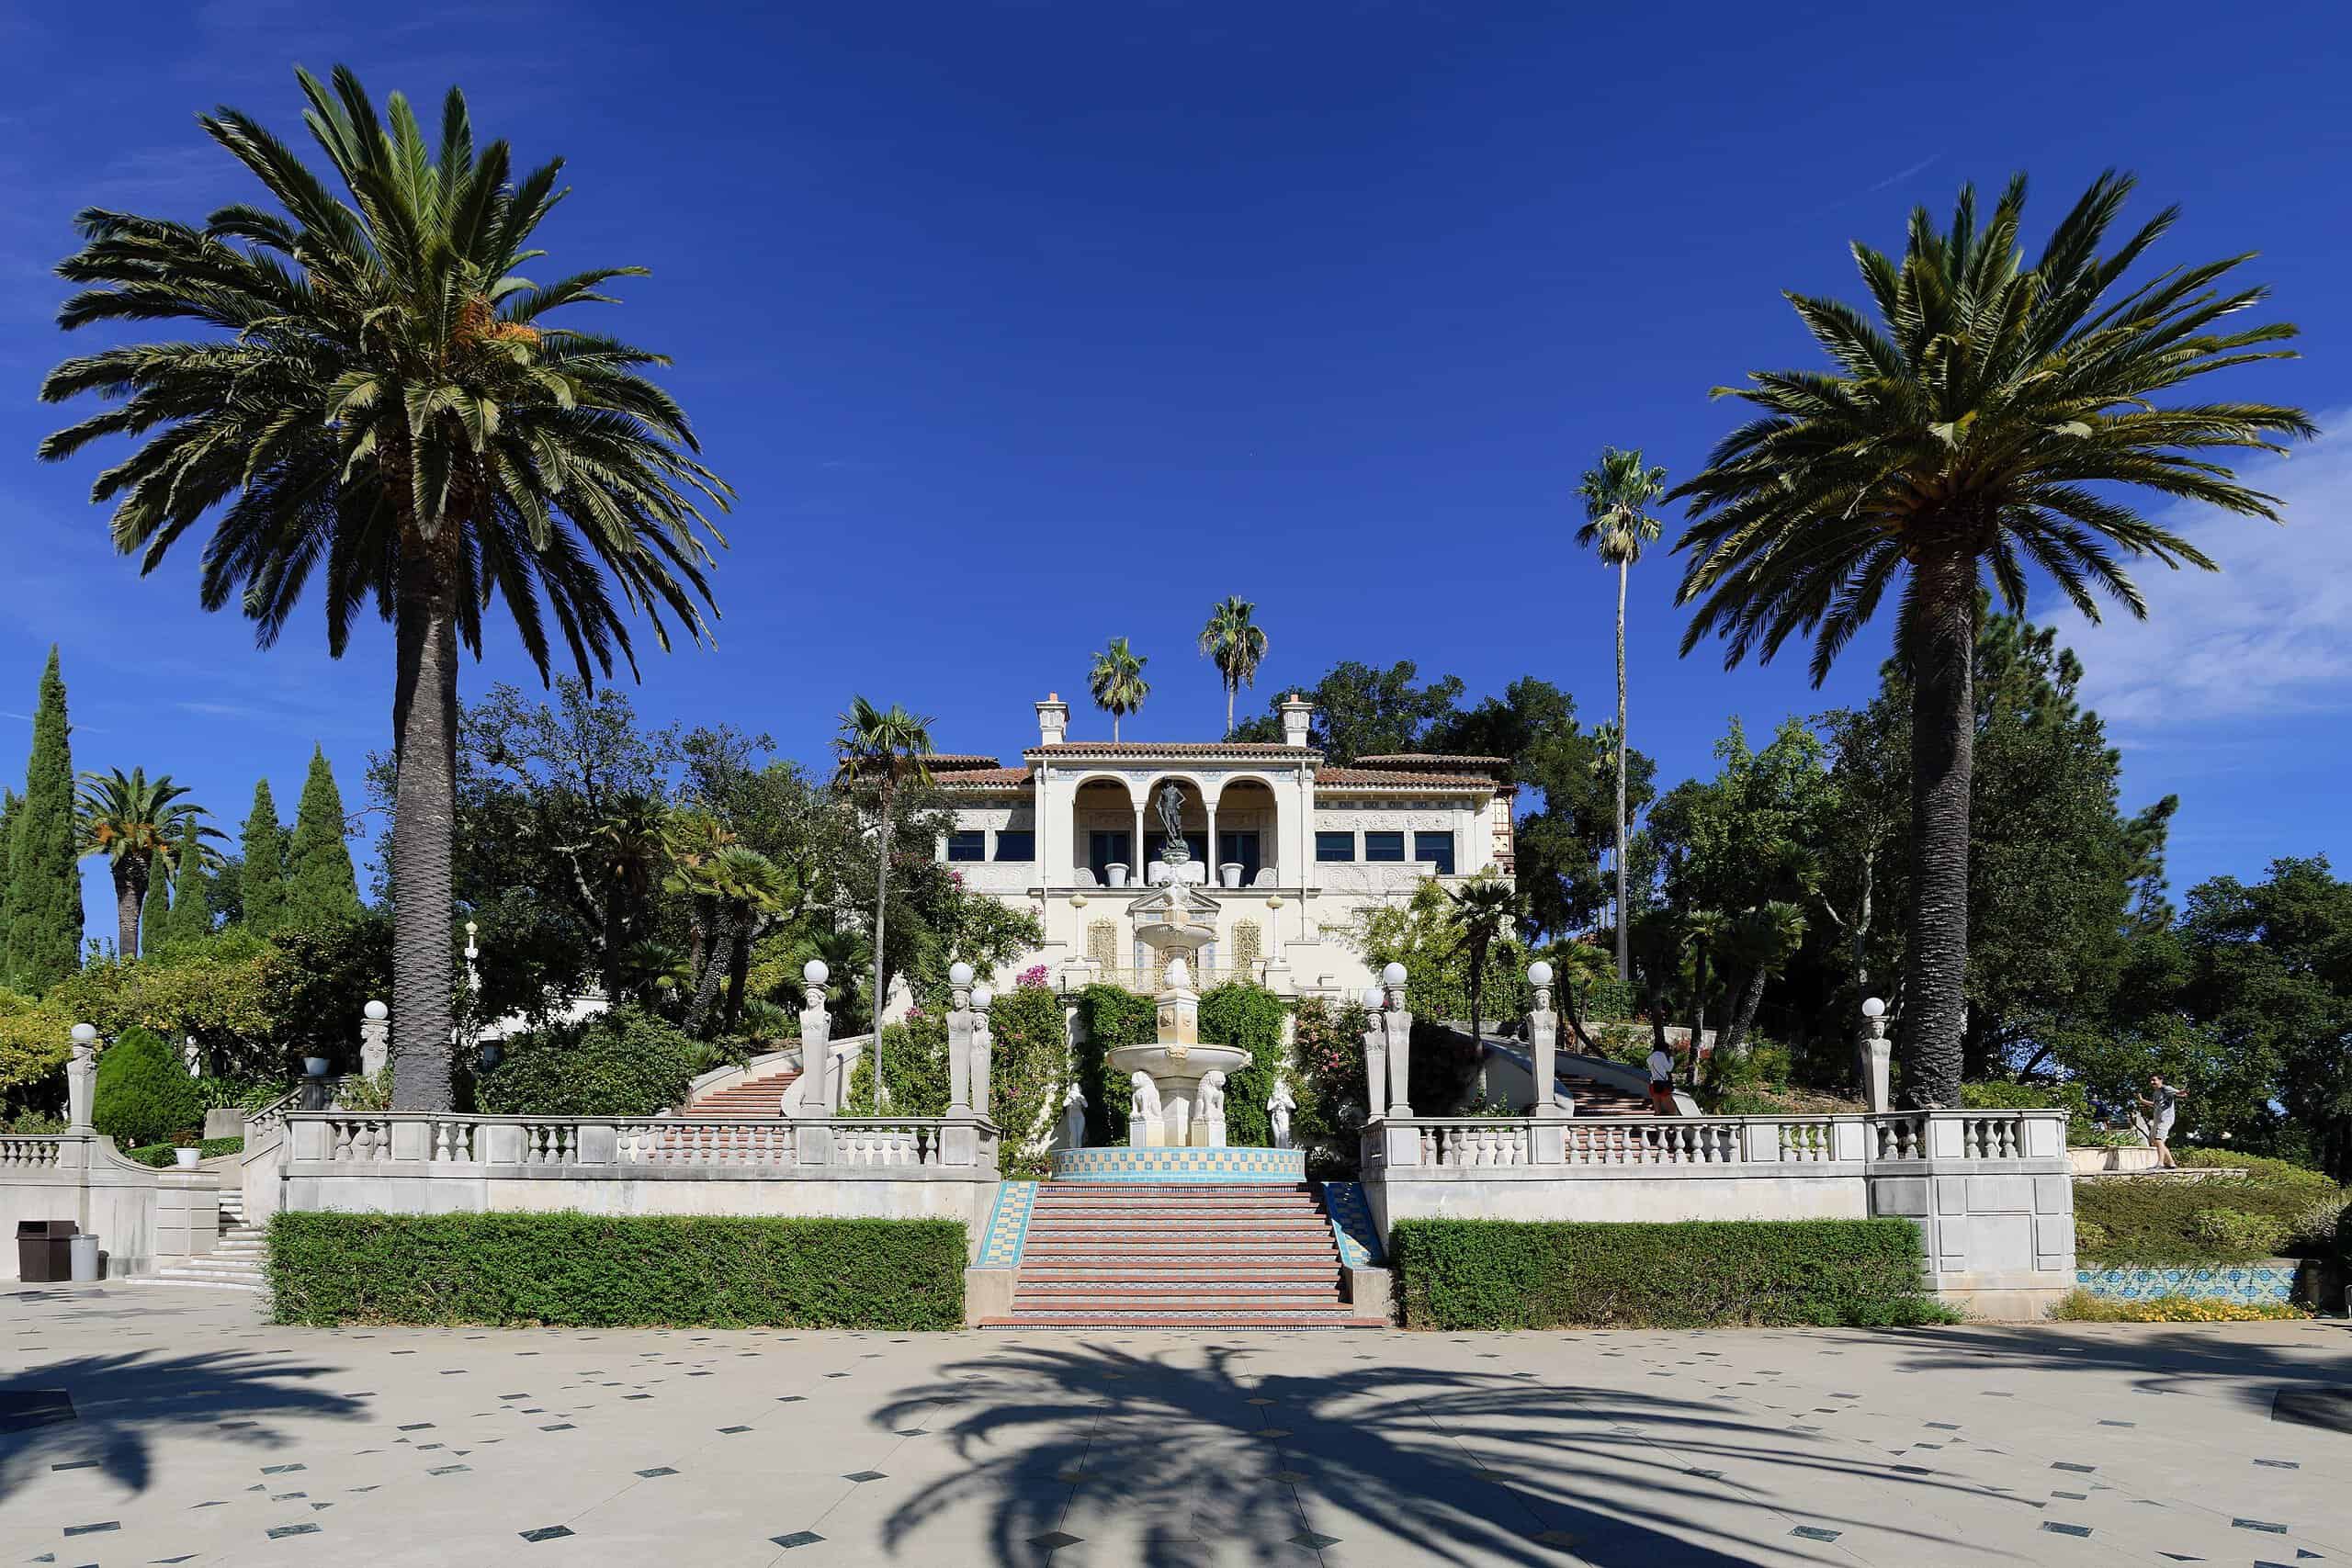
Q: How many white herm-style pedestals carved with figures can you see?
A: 9